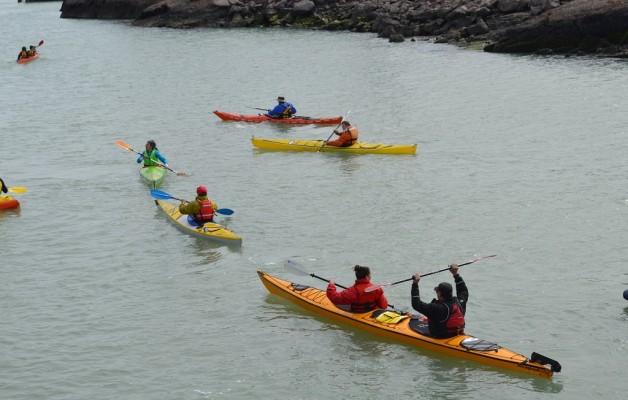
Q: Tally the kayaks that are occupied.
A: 7